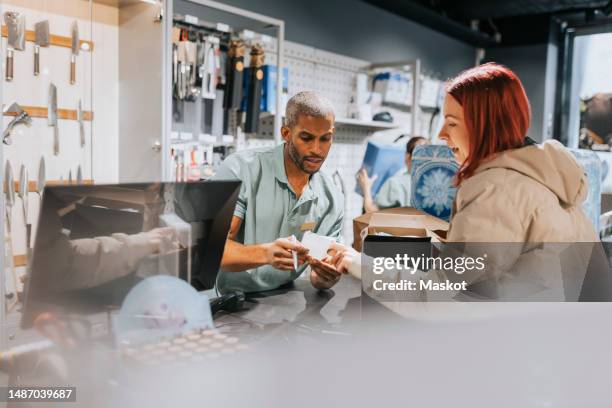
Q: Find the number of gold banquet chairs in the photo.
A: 0